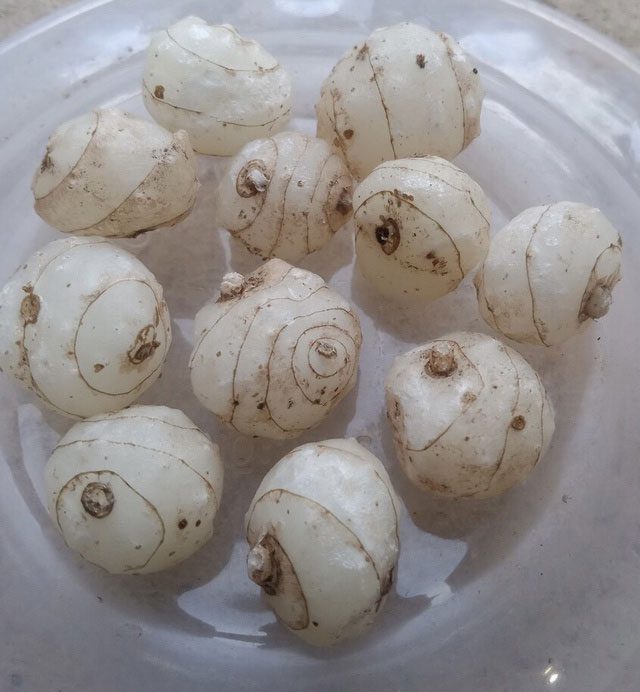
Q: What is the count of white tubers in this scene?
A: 11